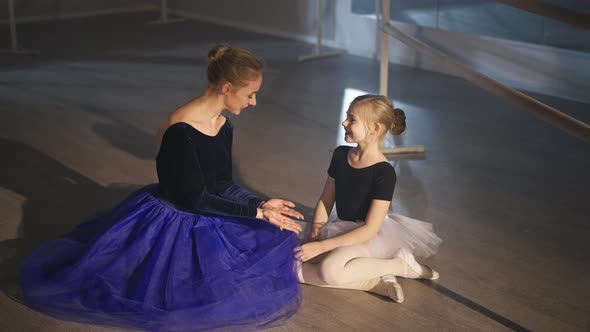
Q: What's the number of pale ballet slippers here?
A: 2